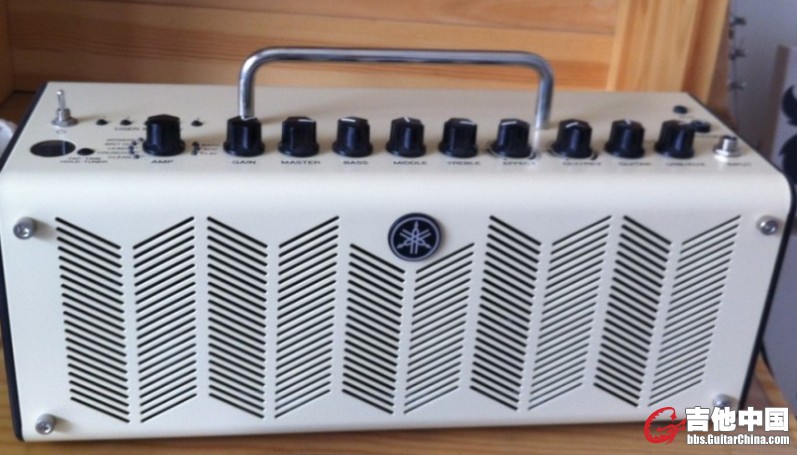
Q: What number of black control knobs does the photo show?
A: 10